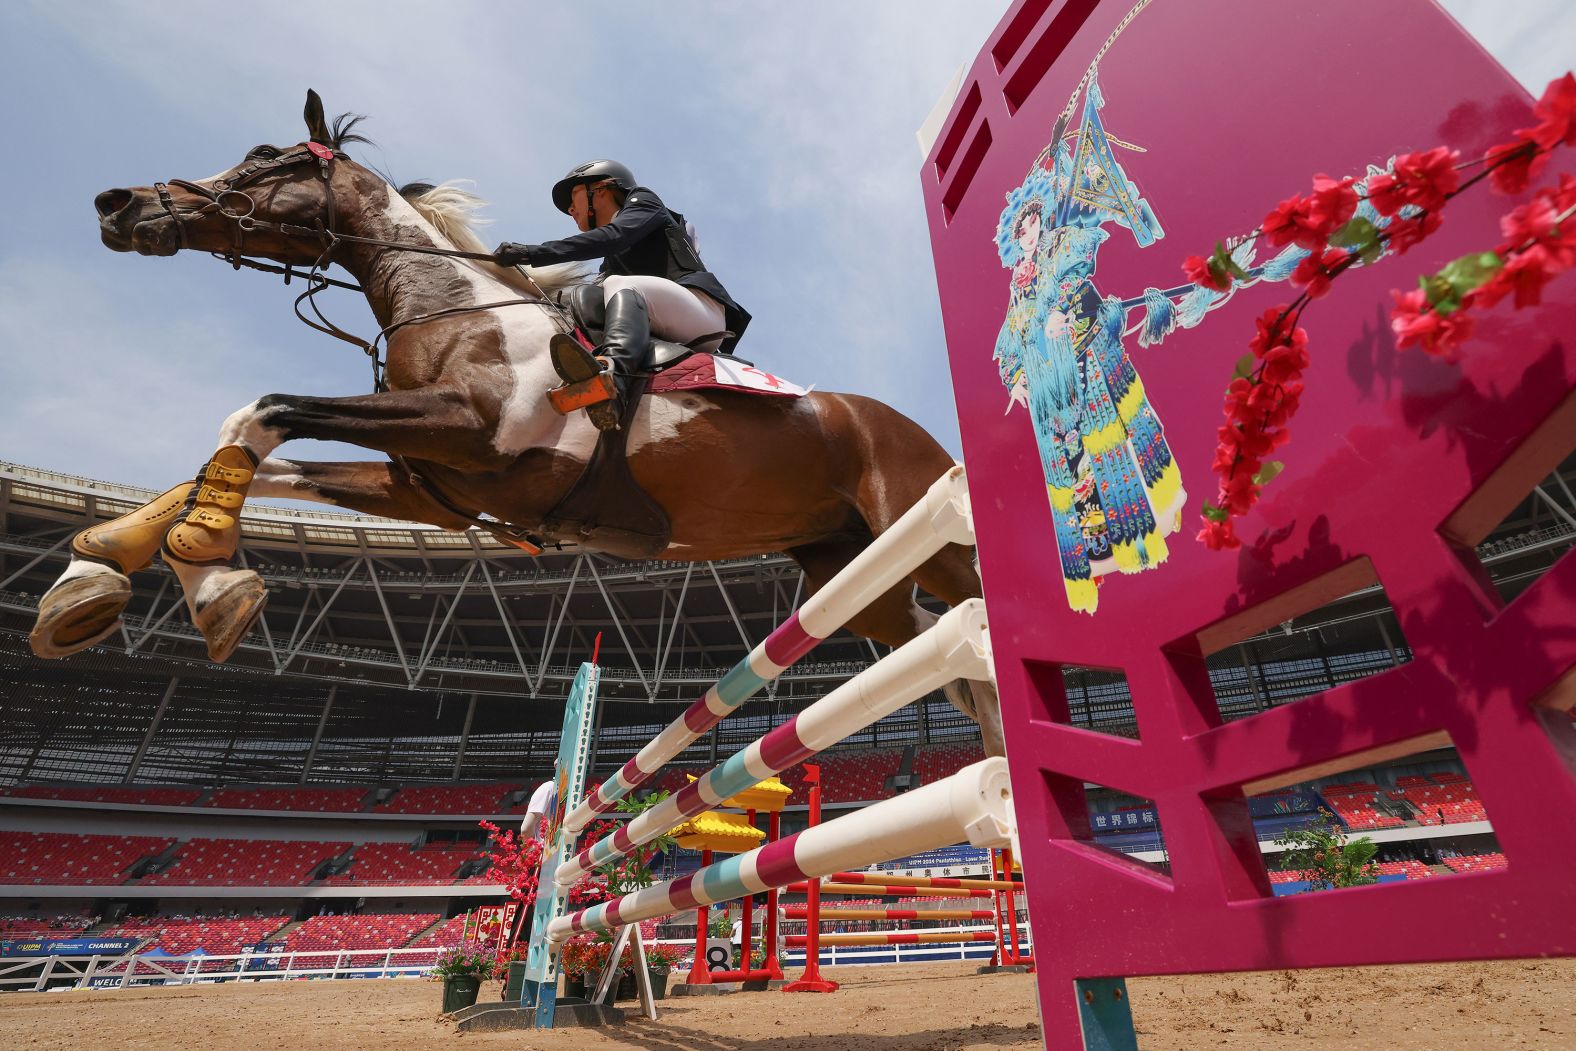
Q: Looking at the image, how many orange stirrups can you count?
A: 2